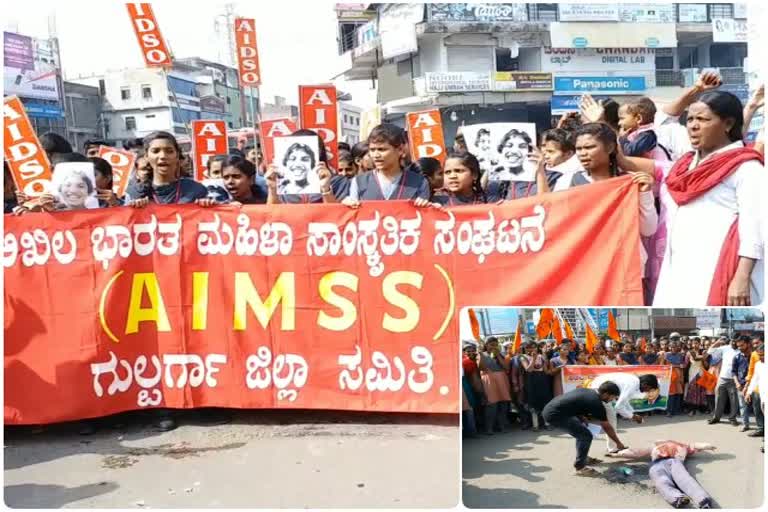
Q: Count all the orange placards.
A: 8